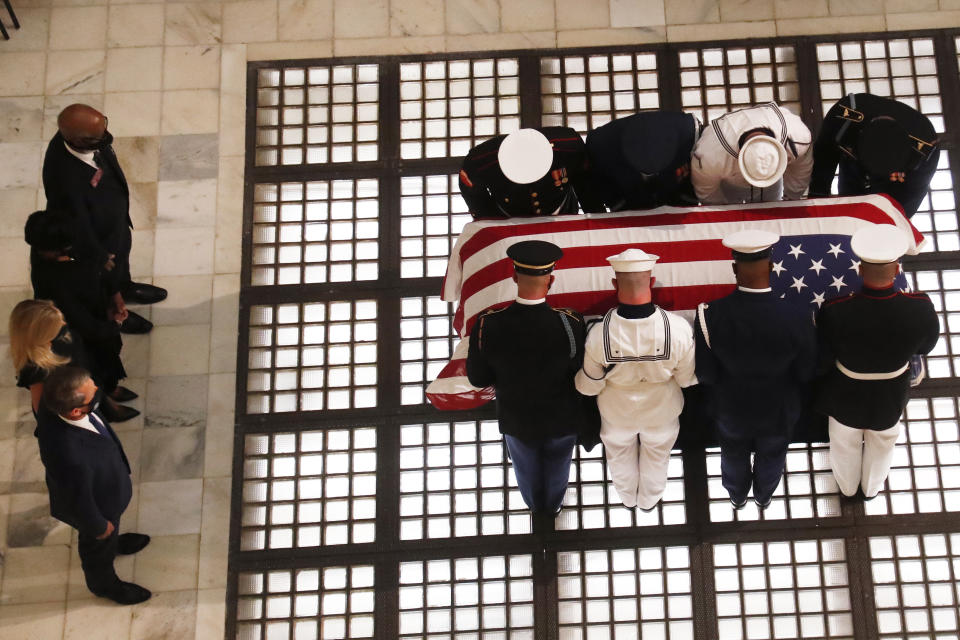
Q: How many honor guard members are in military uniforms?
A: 8